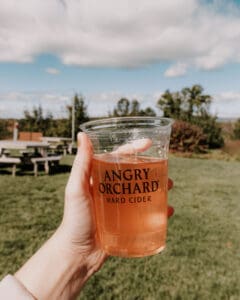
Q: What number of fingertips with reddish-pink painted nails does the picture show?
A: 2